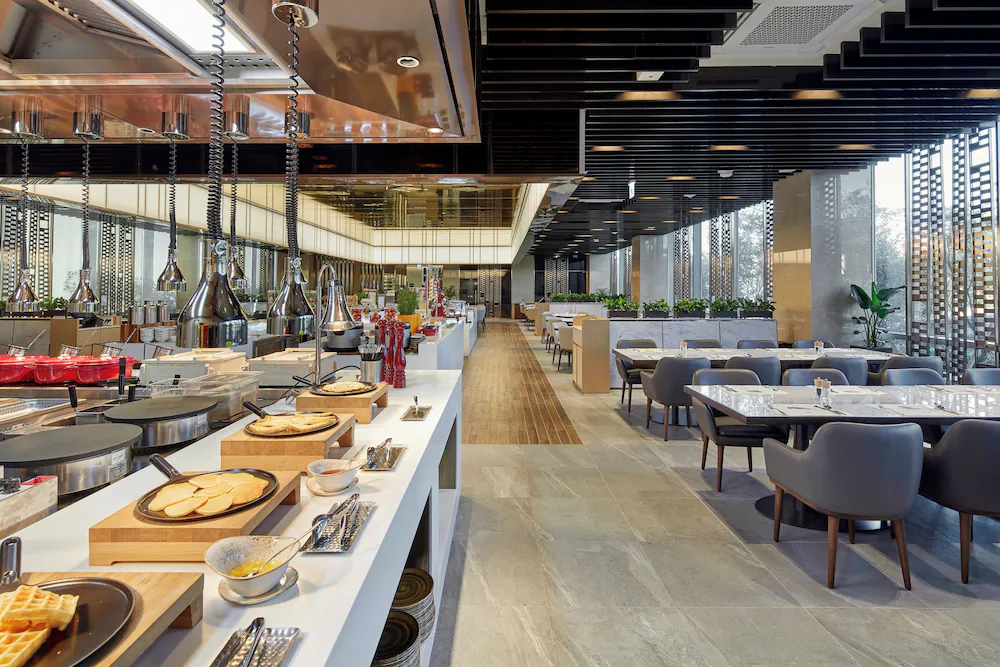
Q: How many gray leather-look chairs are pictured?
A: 14